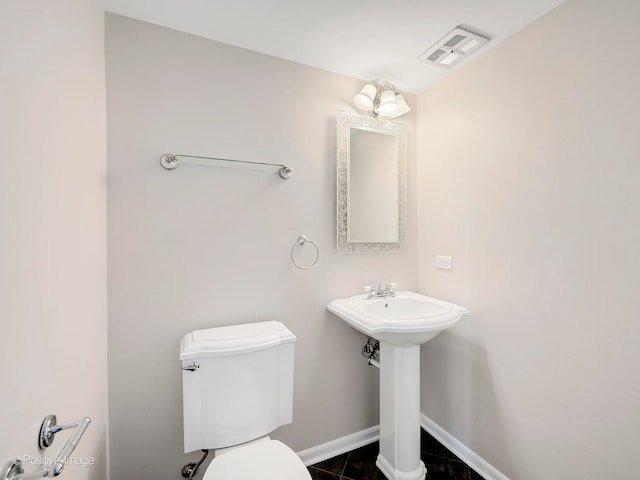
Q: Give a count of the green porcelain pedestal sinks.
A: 0